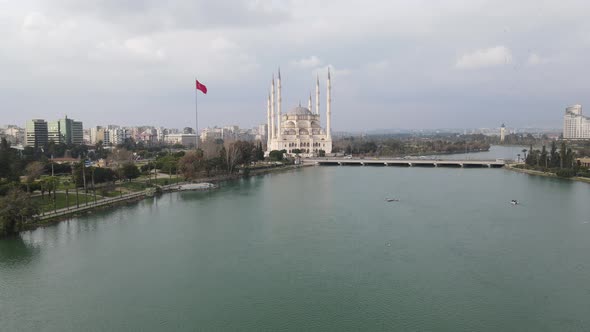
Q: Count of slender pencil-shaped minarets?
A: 6